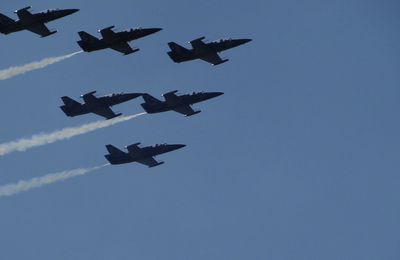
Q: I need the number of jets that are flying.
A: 6